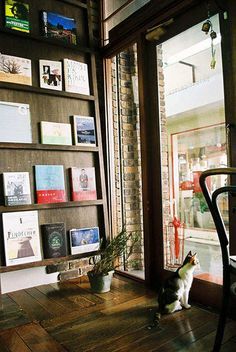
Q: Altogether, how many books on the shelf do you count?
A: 14